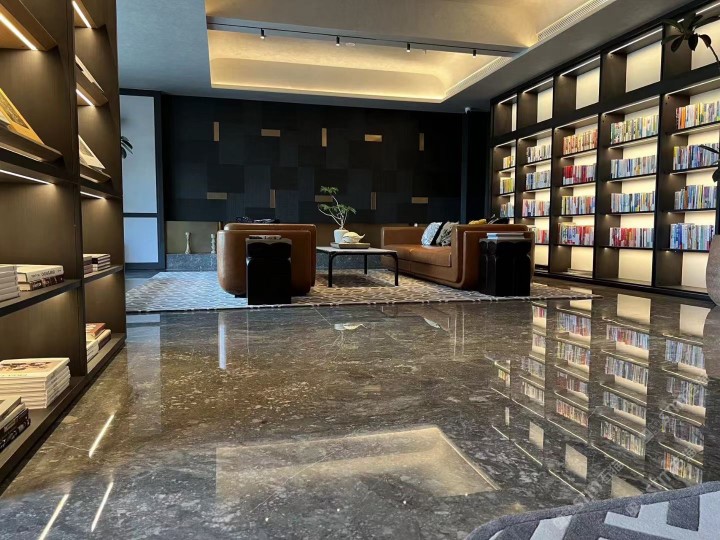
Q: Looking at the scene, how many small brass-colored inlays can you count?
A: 10